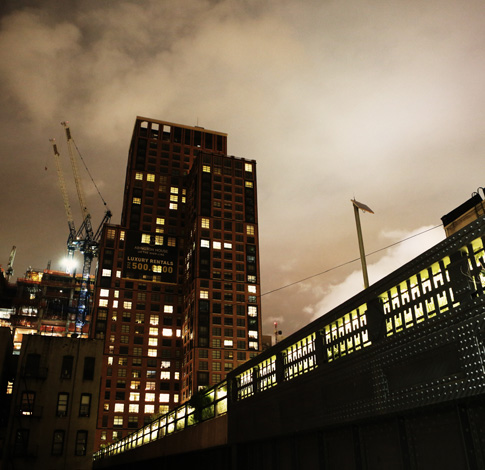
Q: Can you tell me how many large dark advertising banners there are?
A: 1